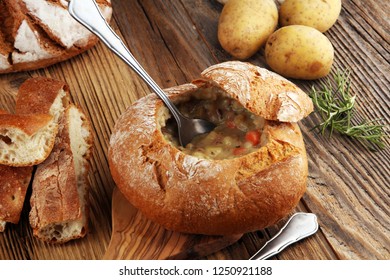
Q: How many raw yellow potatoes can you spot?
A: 3